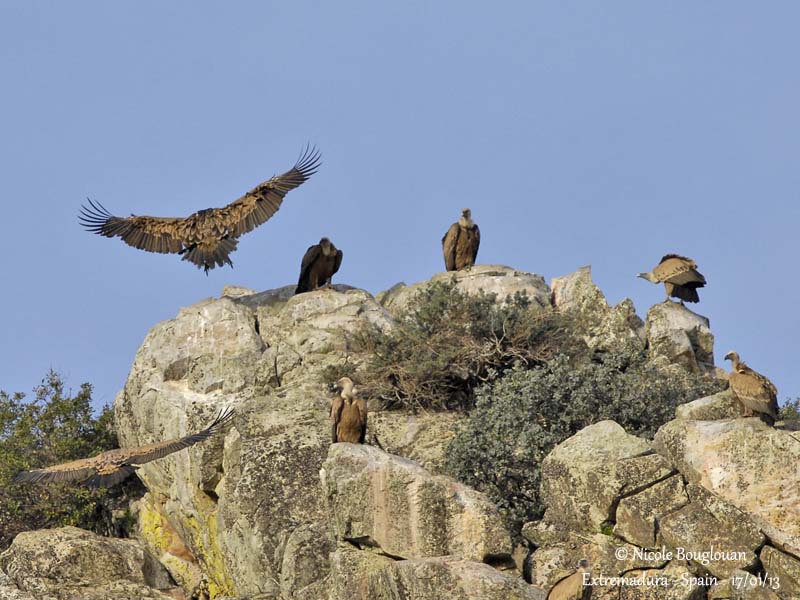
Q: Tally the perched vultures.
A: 5